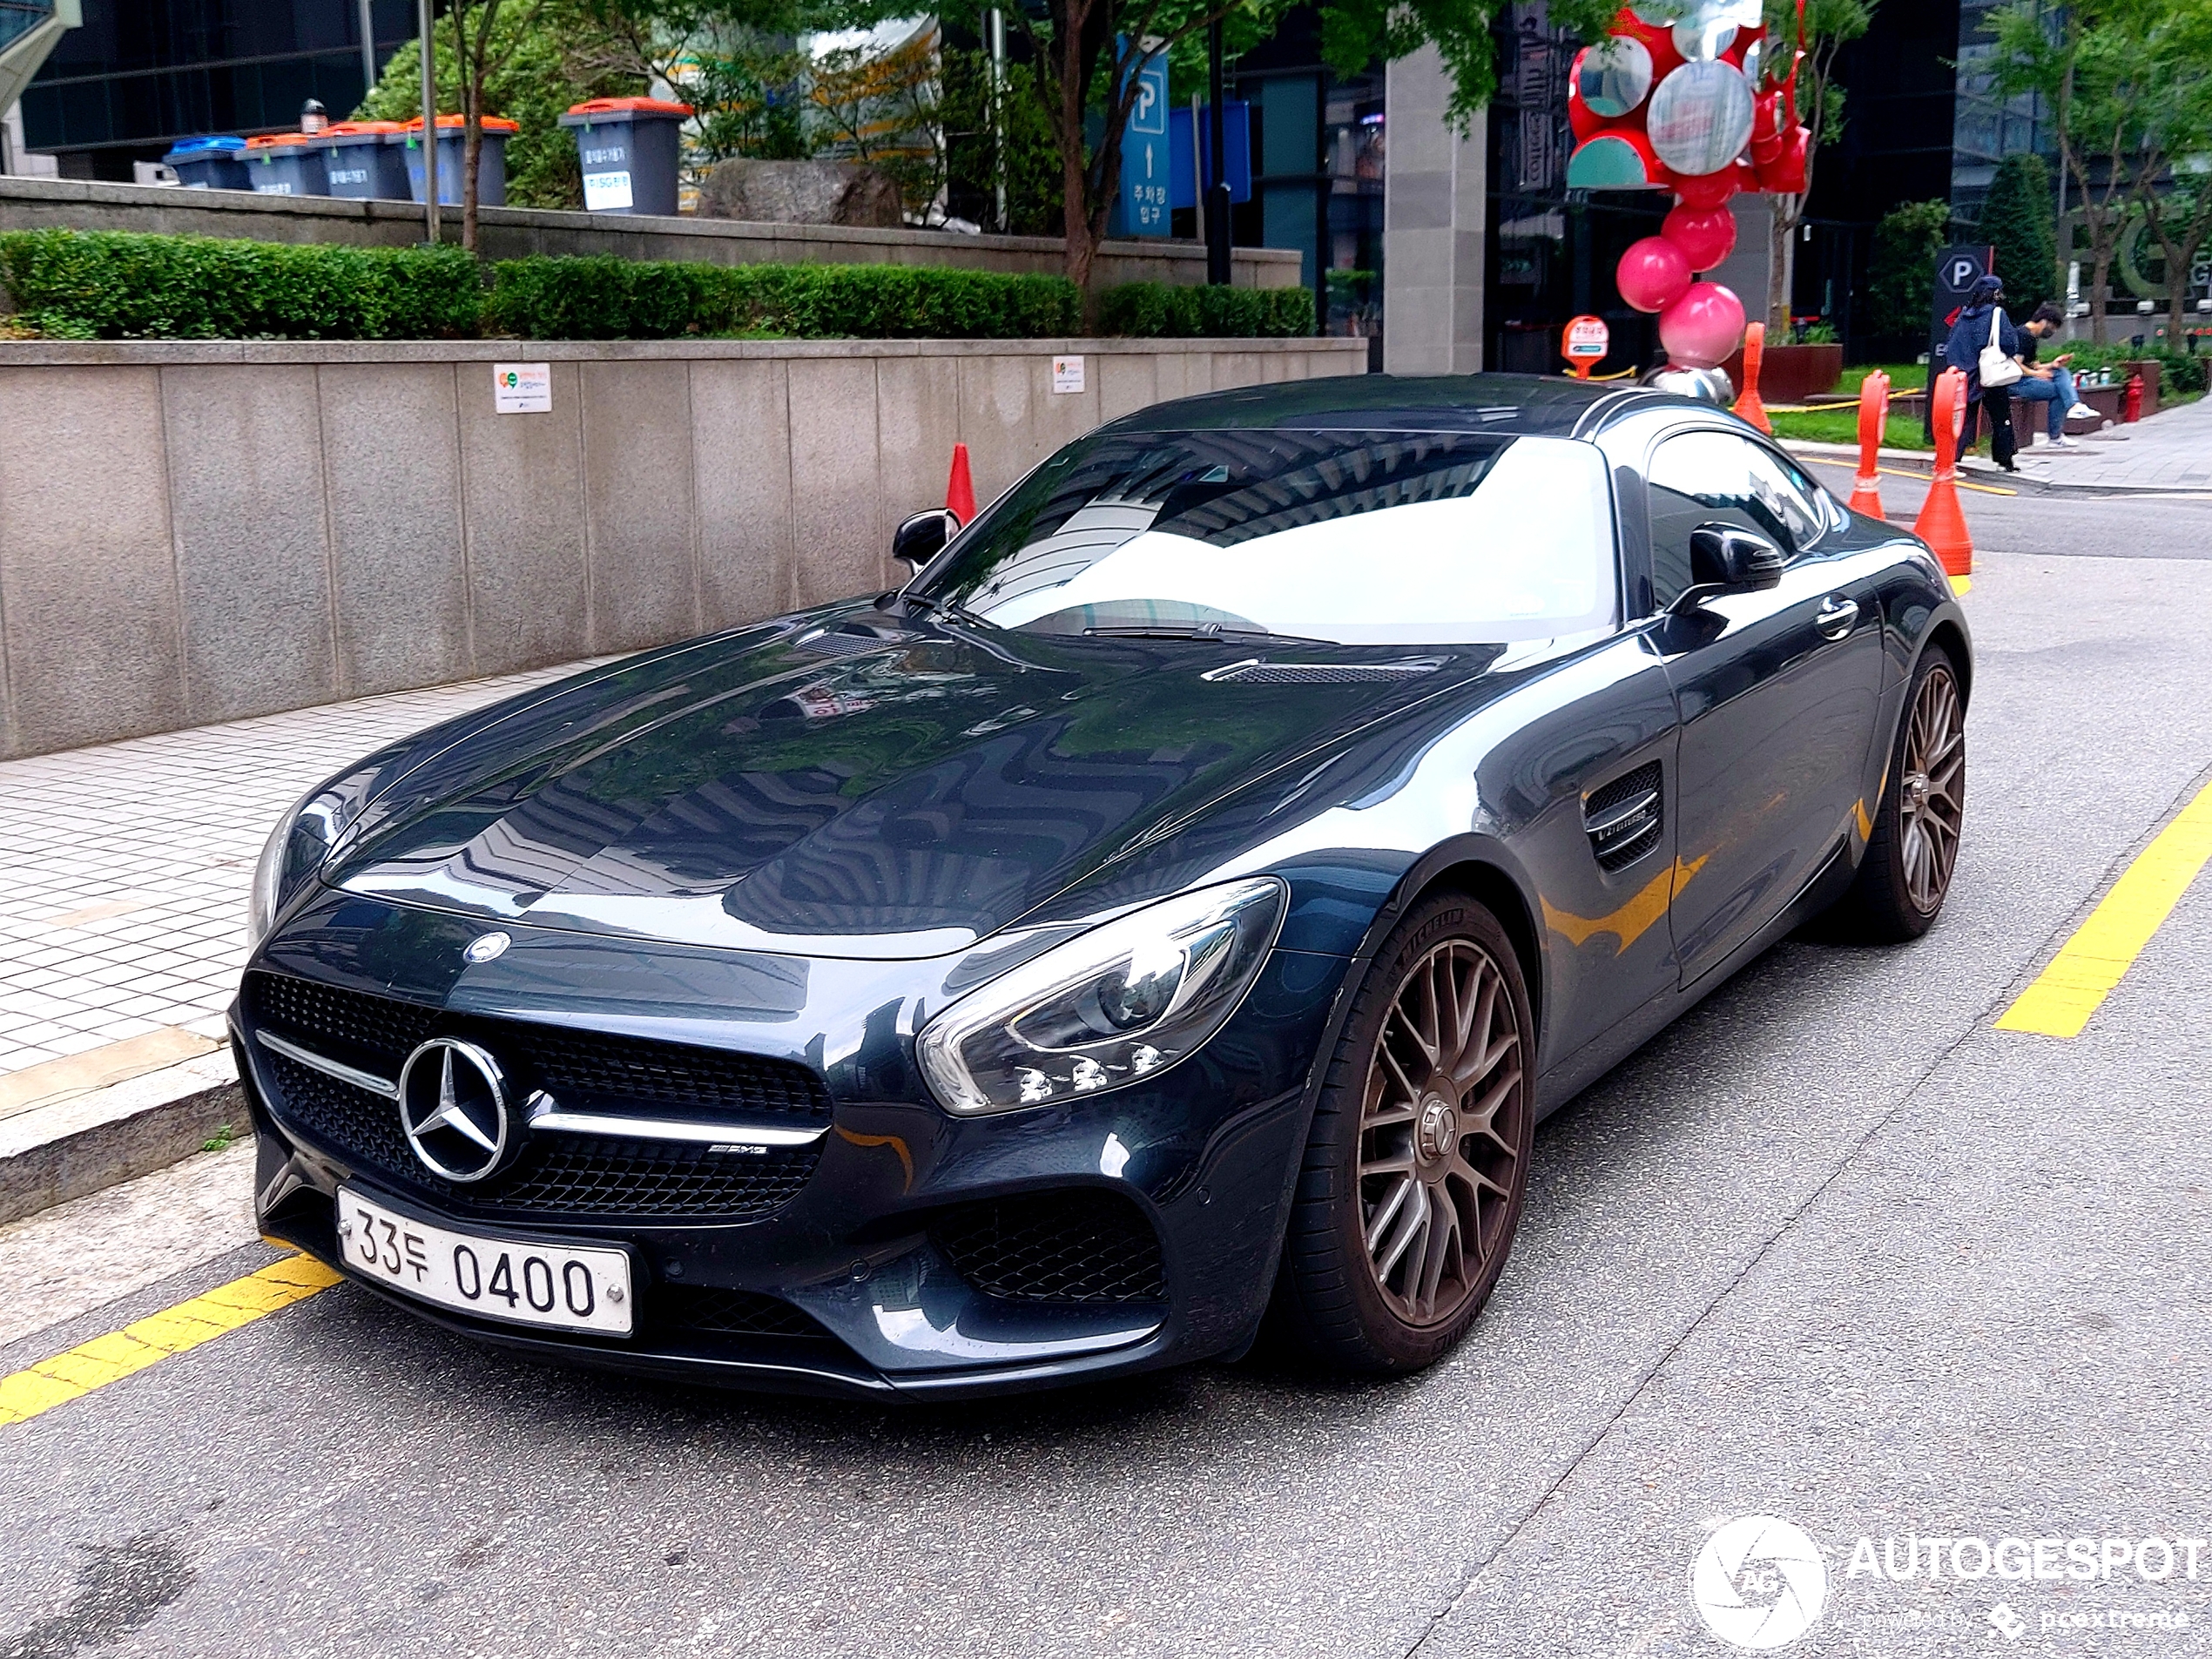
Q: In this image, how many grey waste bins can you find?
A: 5